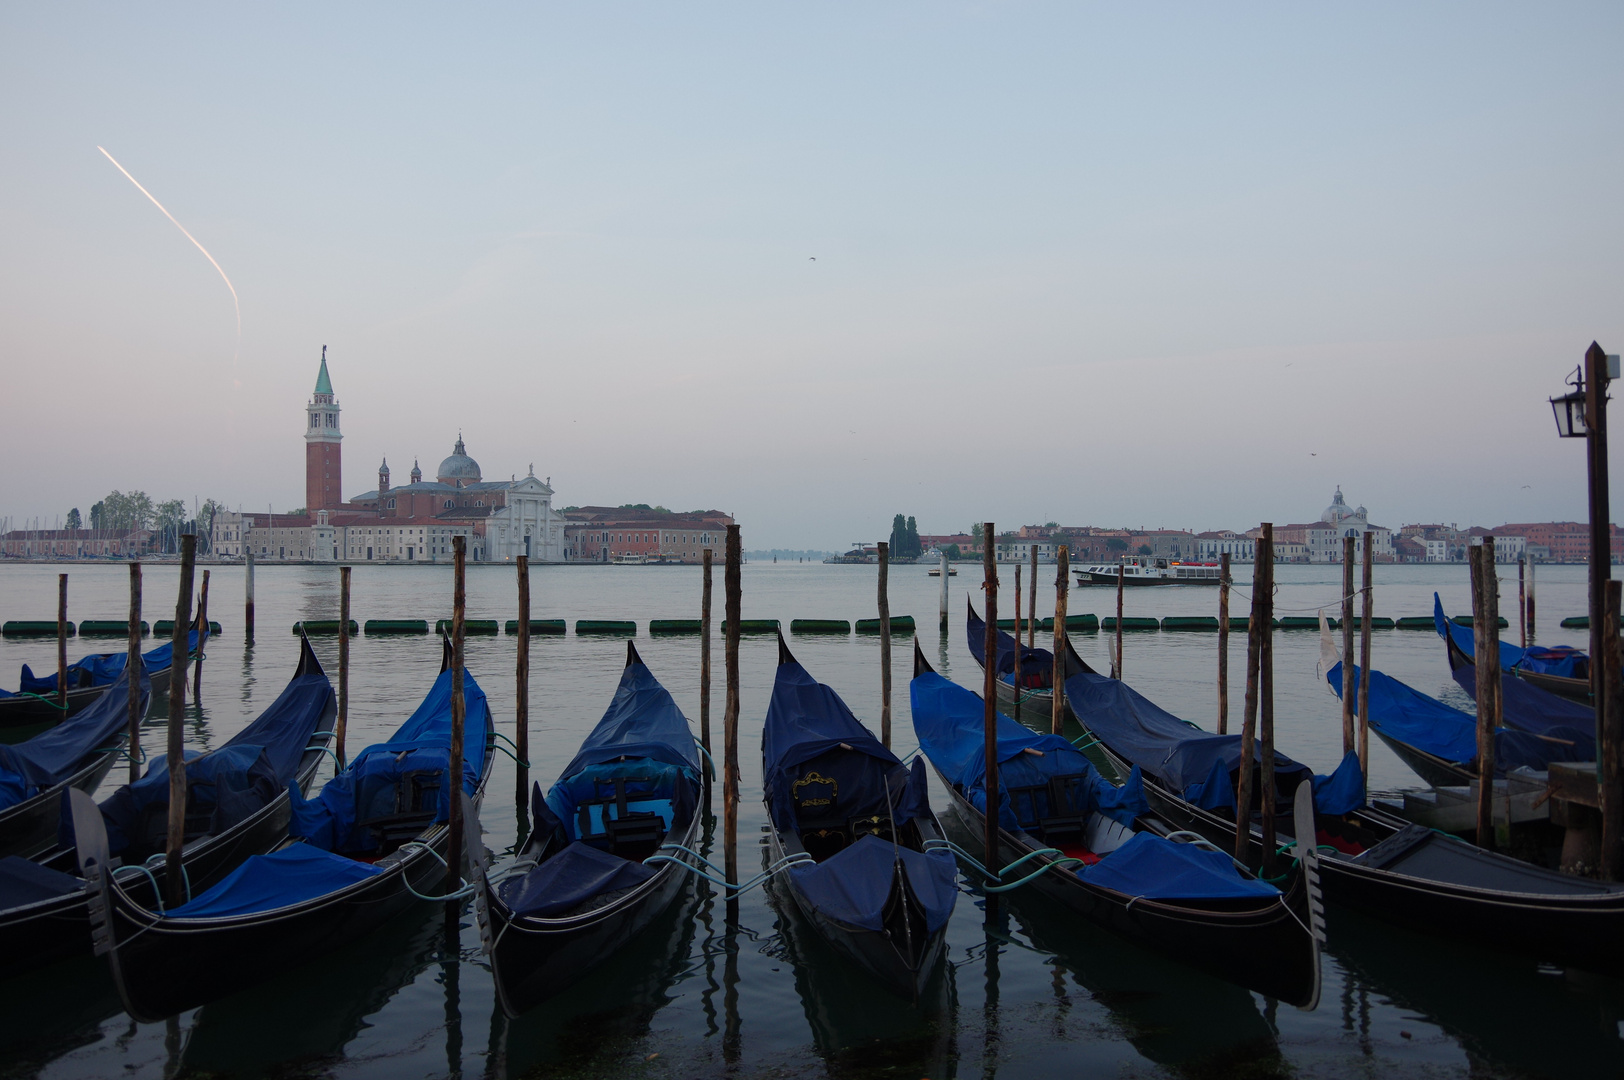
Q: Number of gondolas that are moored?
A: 12